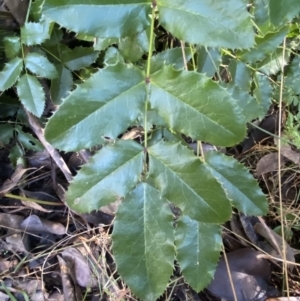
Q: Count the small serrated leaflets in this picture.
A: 5